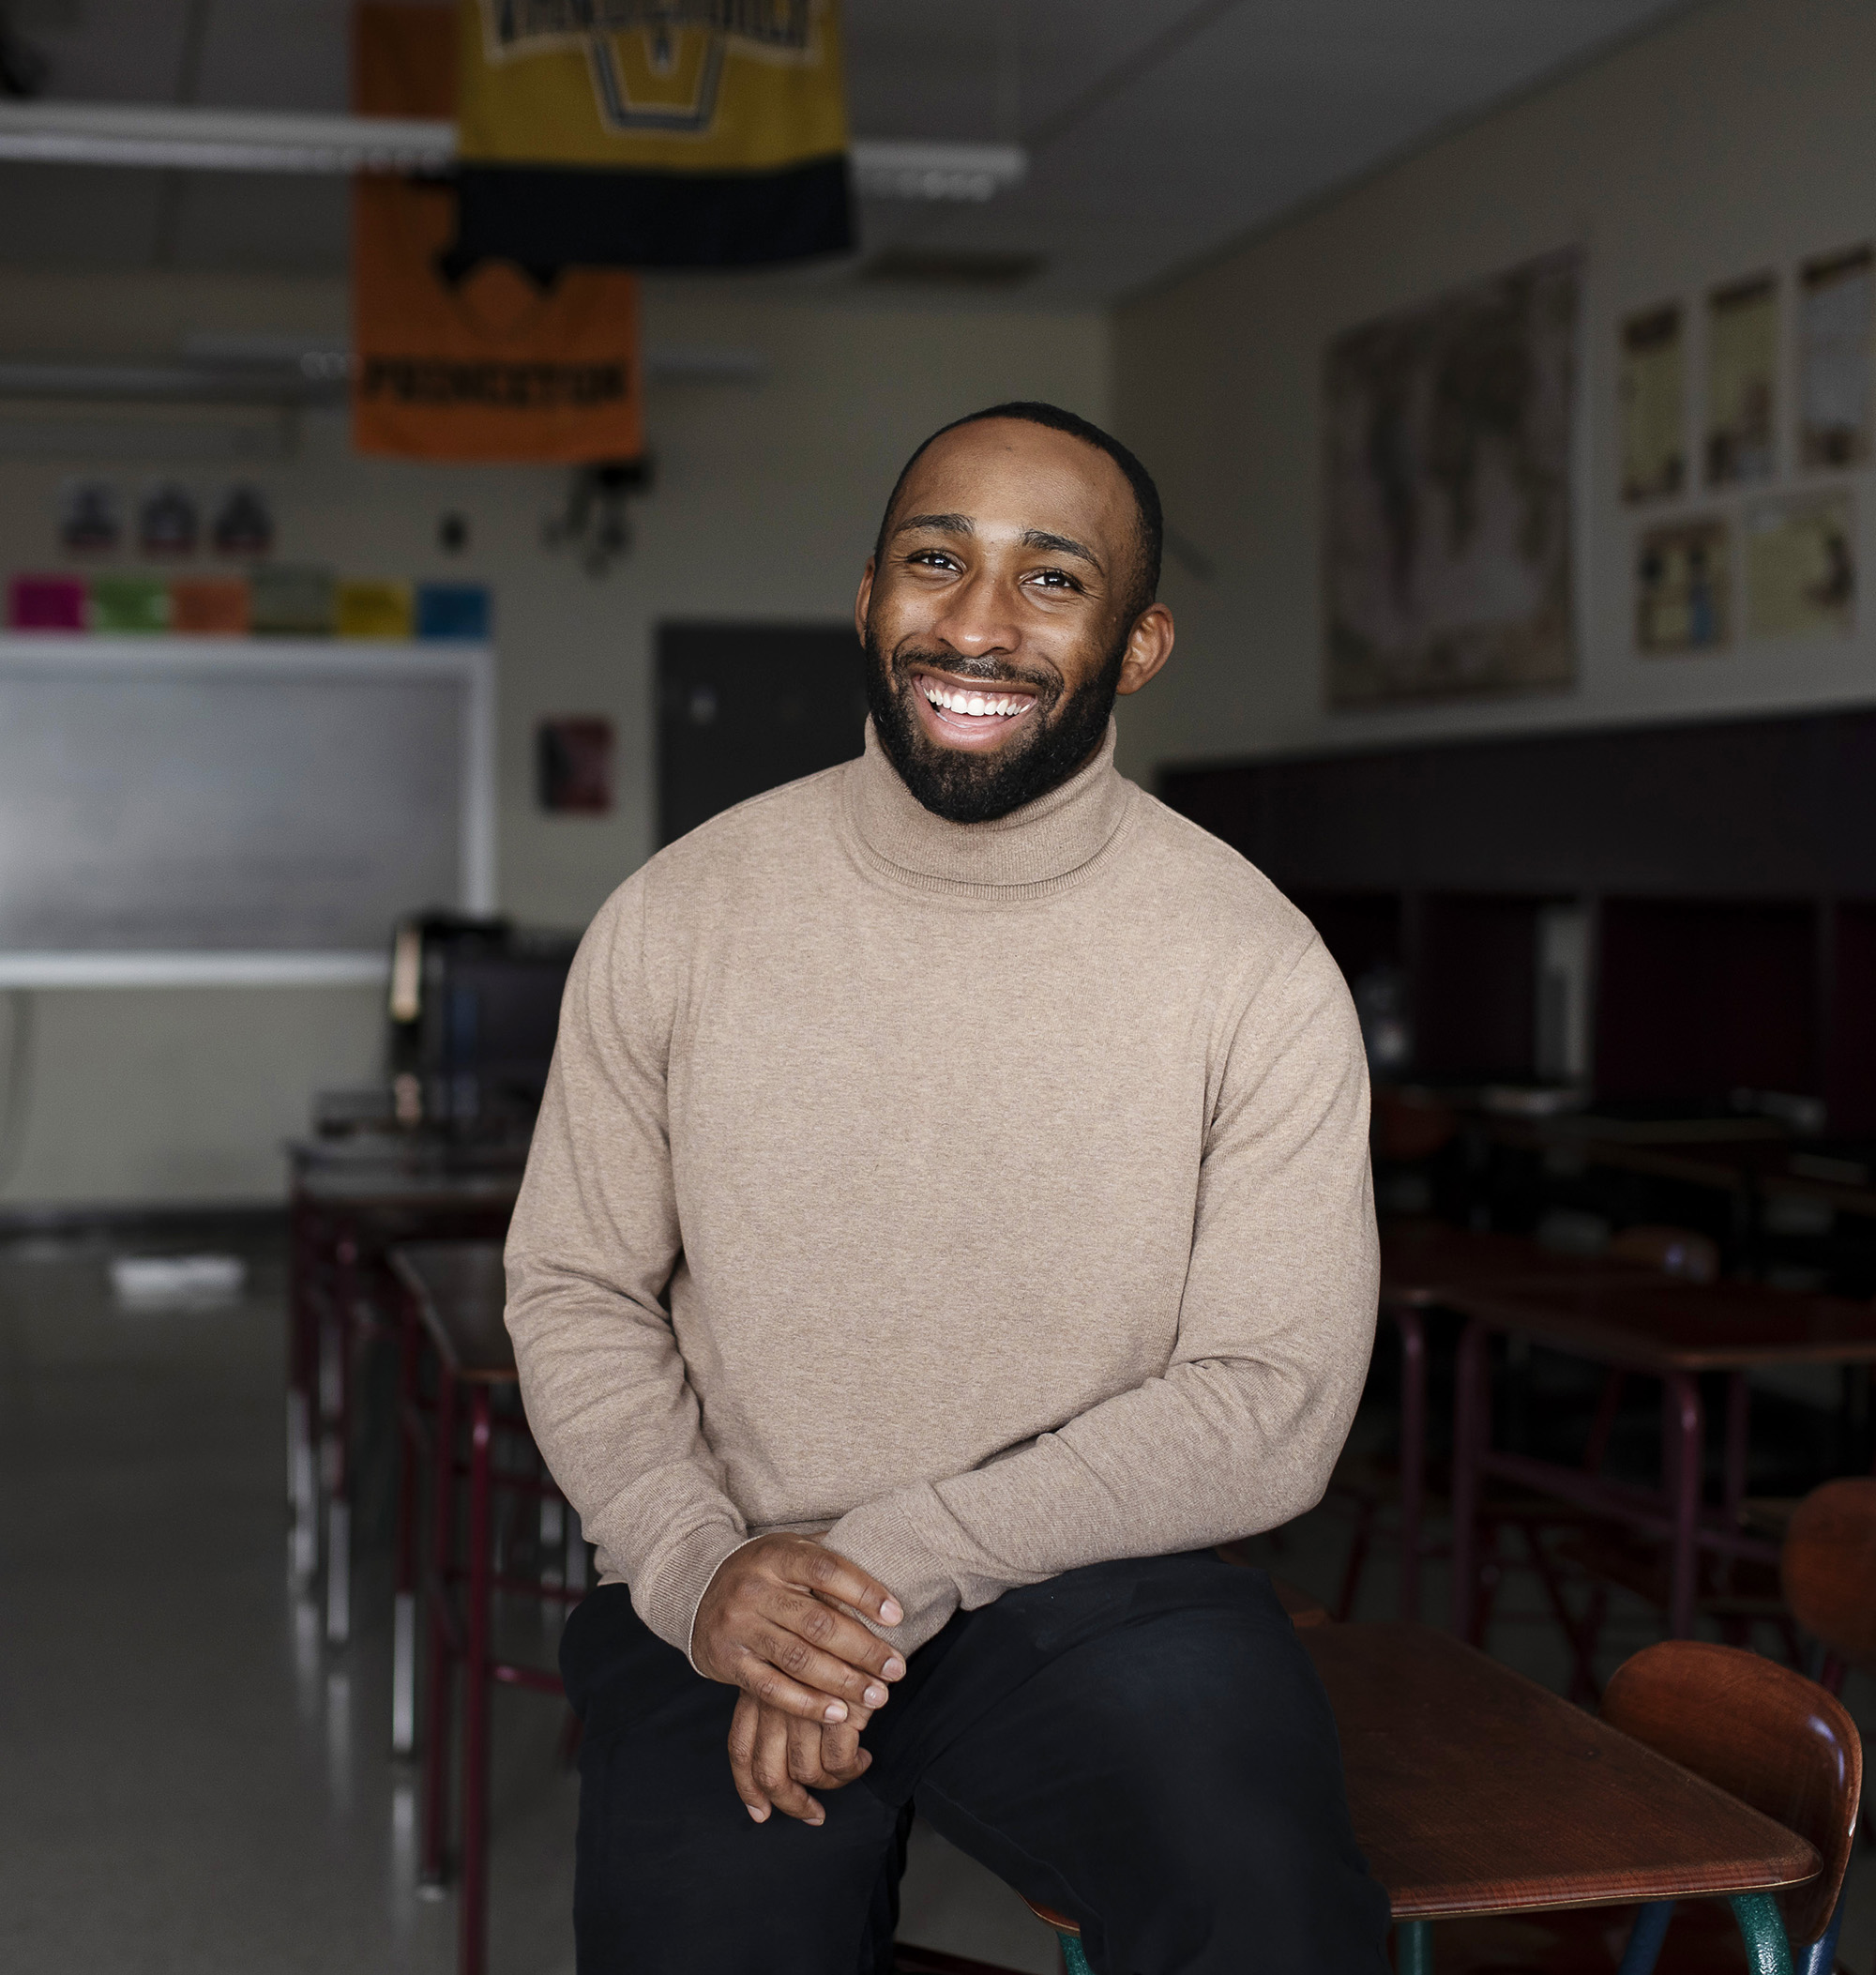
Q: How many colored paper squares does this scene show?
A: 6